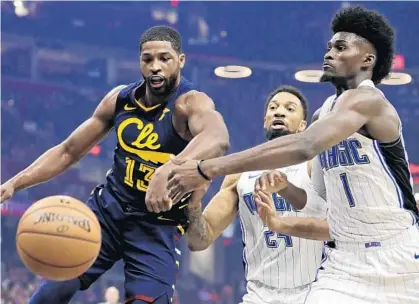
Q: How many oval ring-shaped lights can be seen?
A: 3